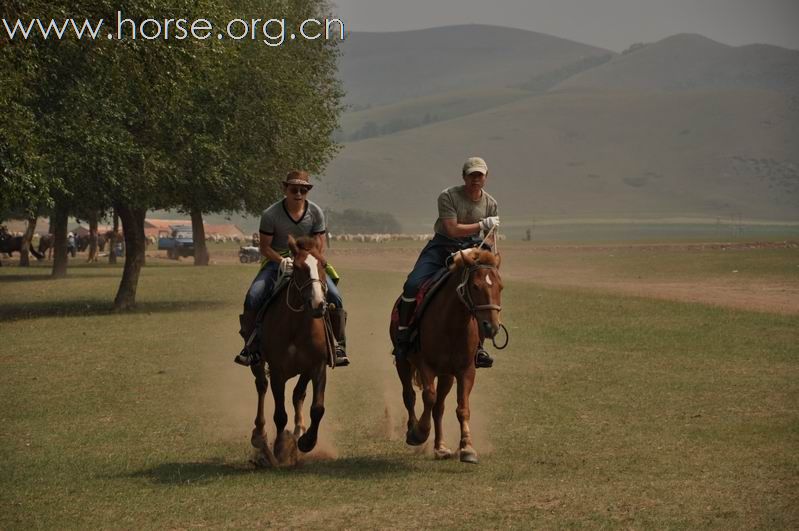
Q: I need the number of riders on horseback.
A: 2